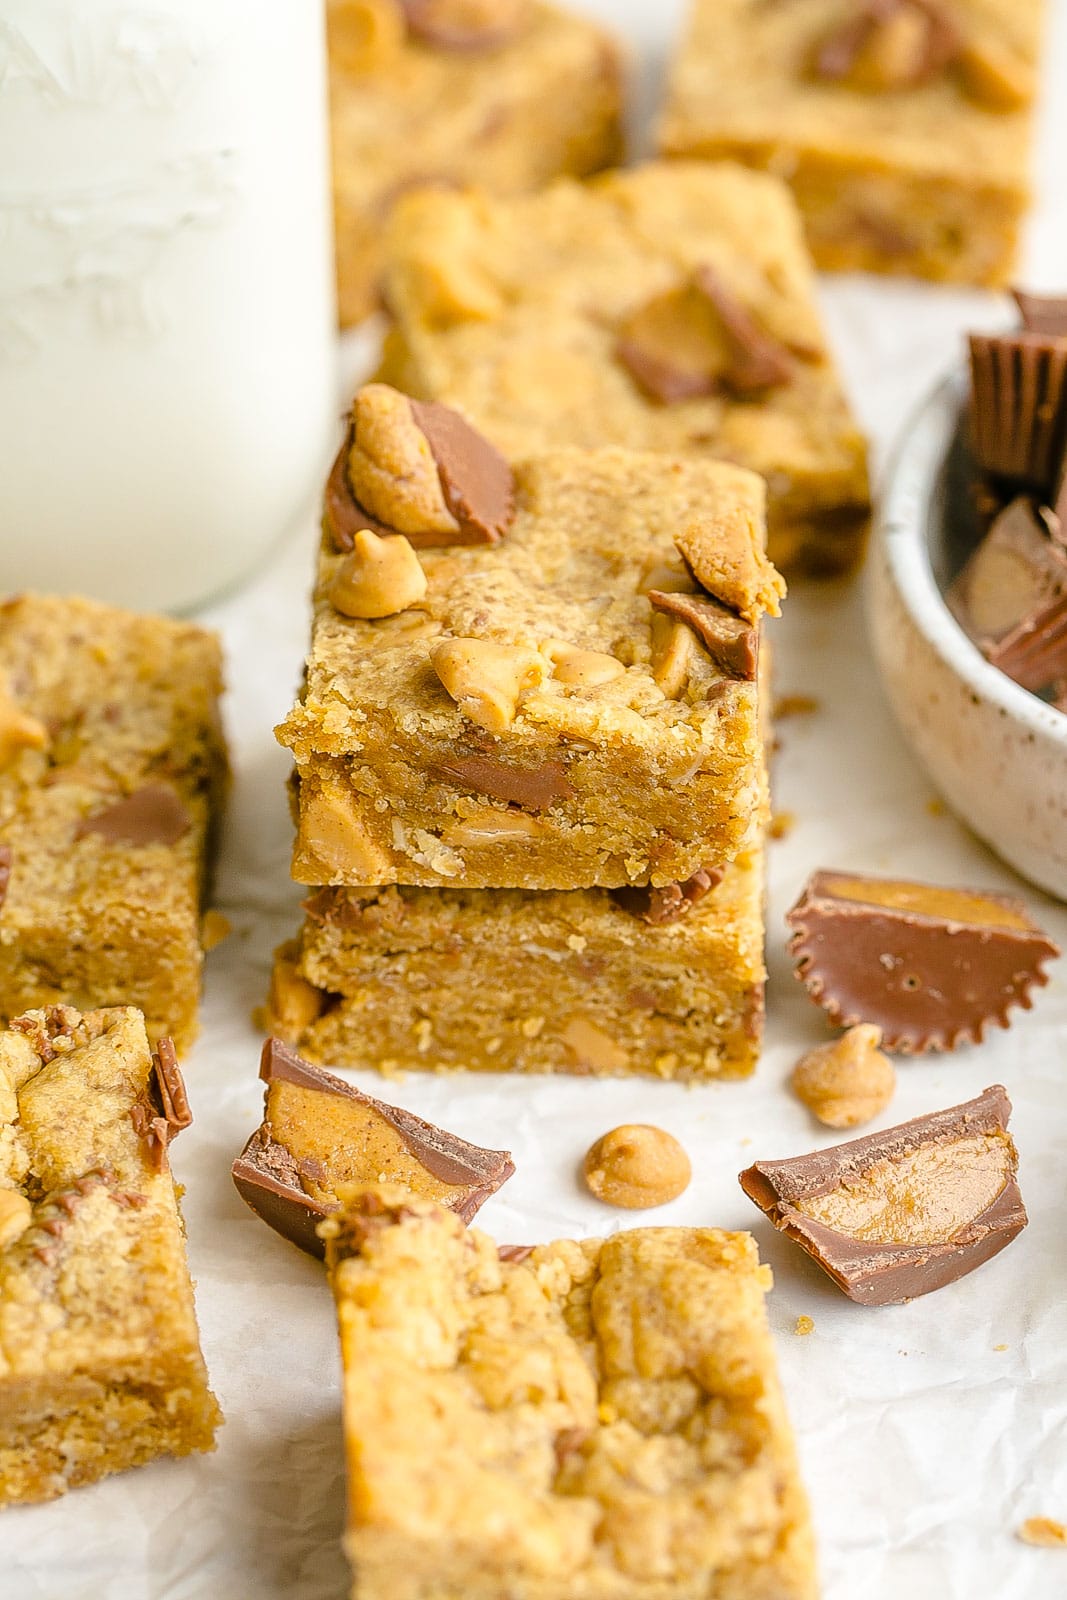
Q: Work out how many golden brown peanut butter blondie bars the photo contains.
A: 8